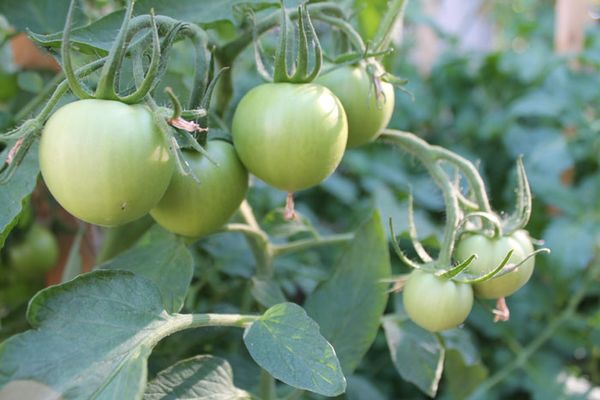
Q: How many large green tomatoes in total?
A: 4